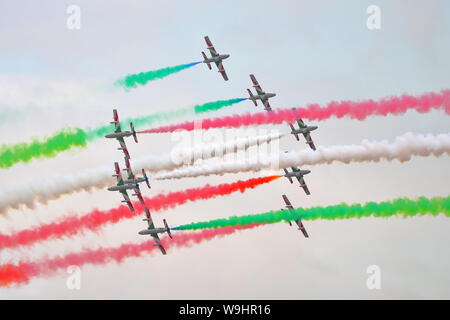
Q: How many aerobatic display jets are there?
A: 9